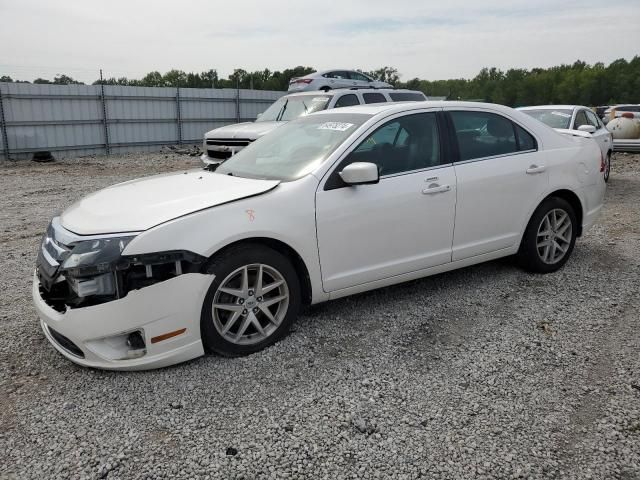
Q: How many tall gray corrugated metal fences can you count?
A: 1